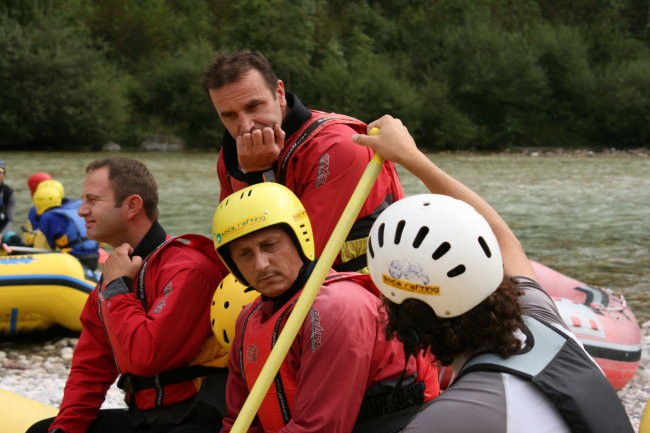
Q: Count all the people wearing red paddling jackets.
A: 3